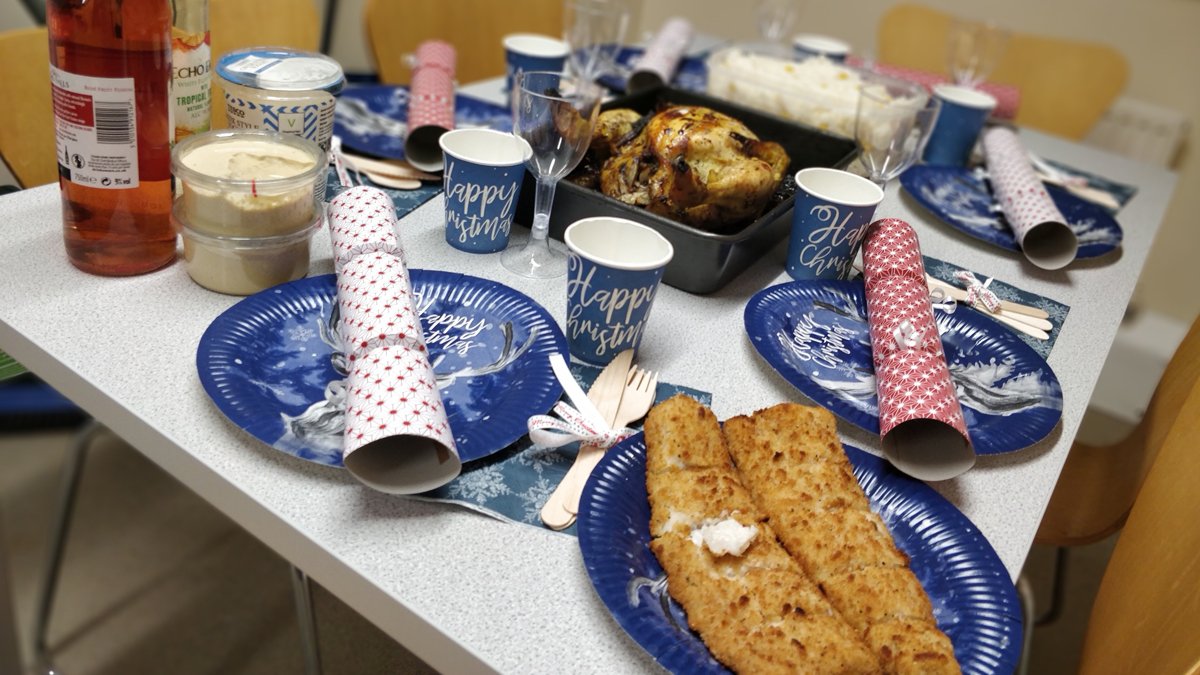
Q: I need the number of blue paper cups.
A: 6